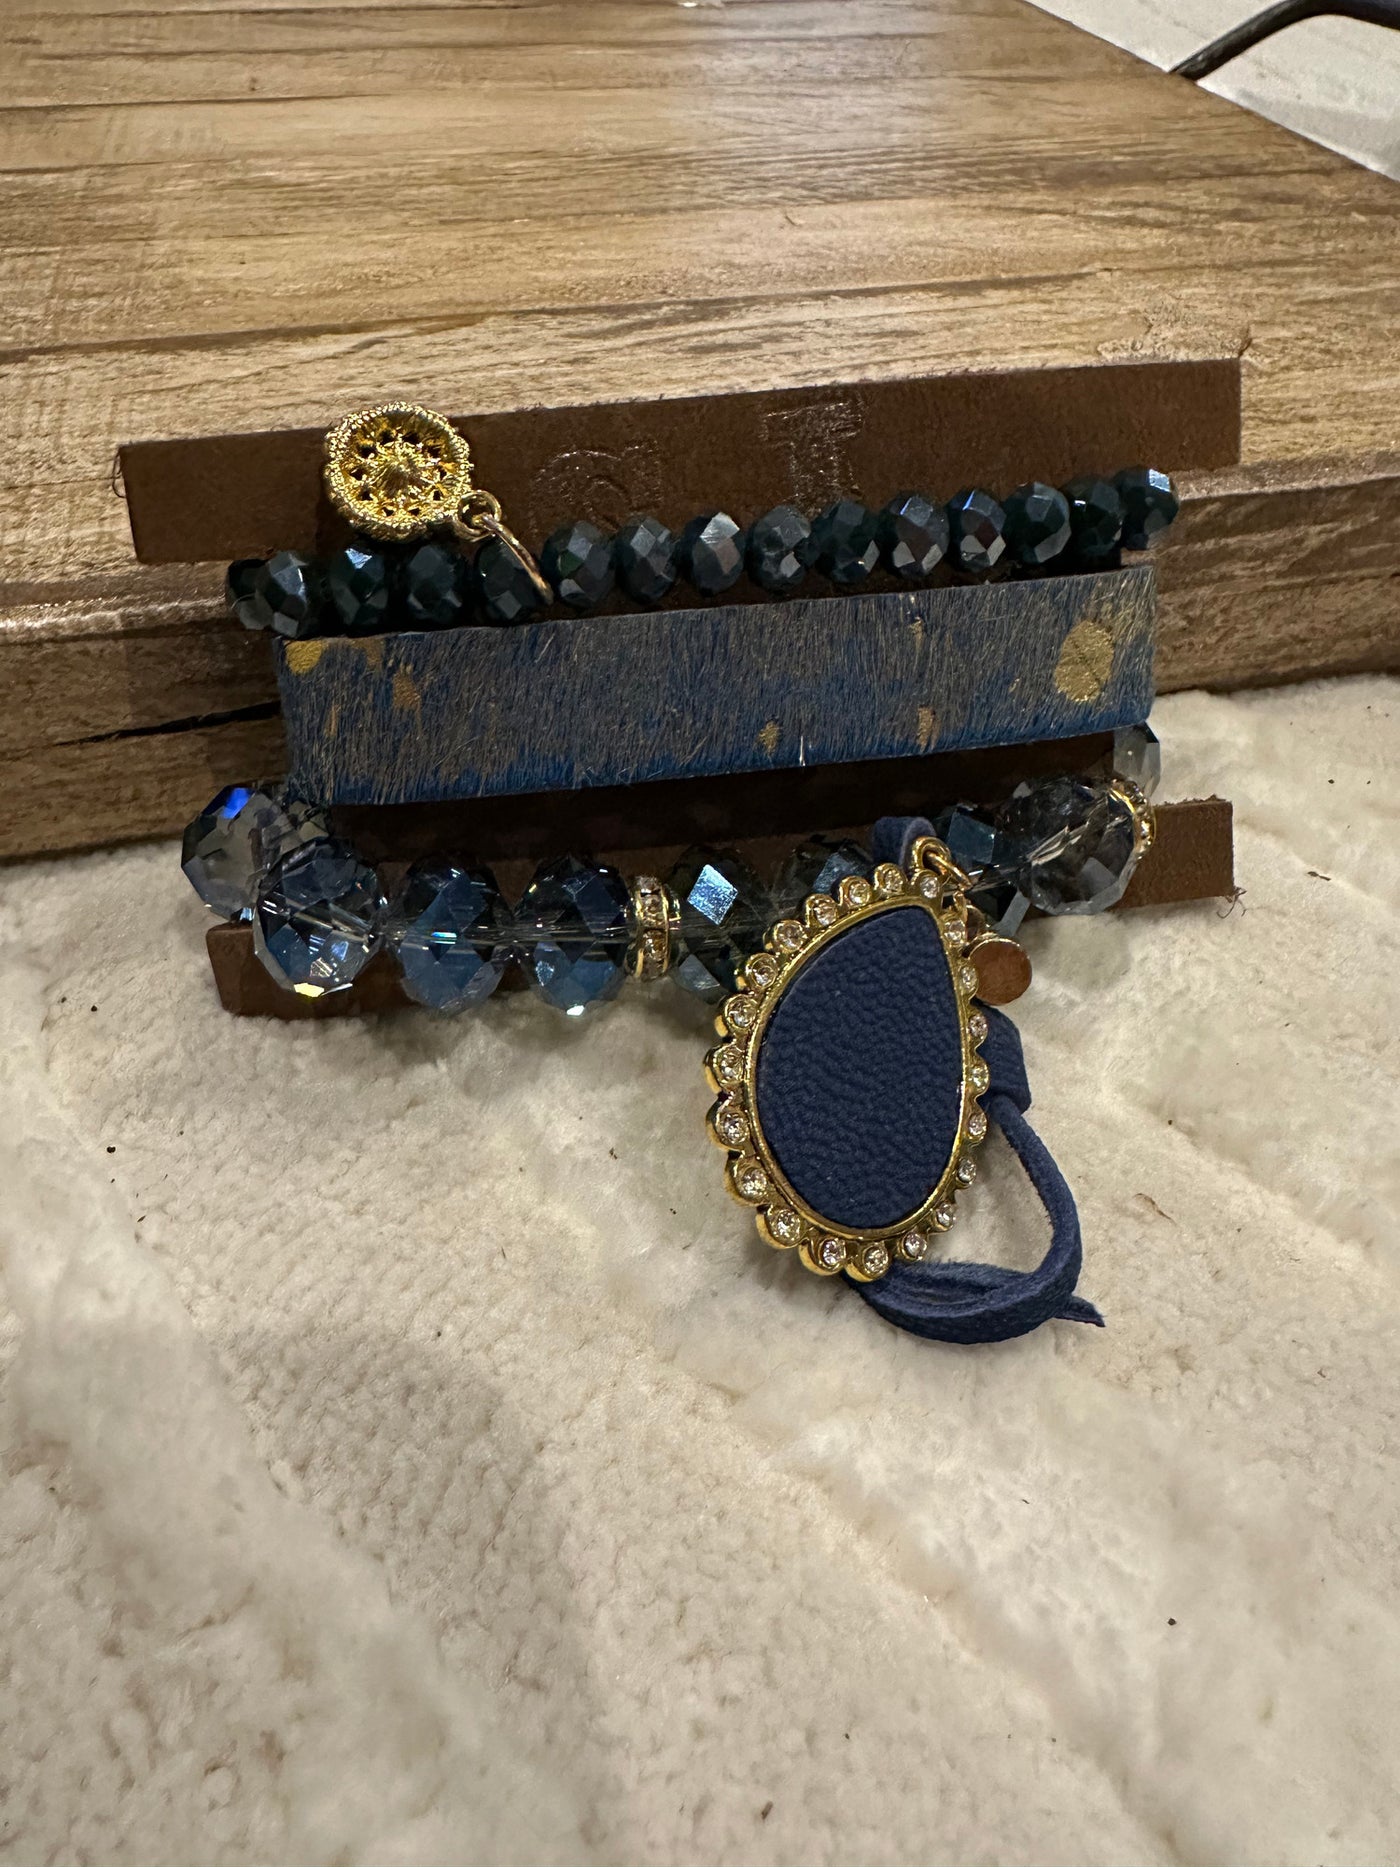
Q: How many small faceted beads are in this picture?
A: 15